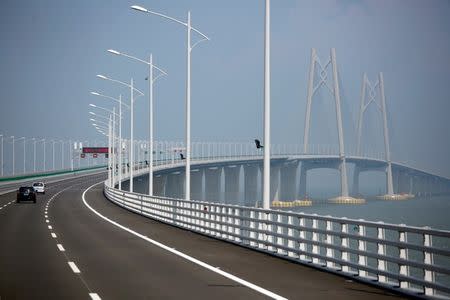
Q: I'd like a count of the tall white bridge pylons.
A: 2